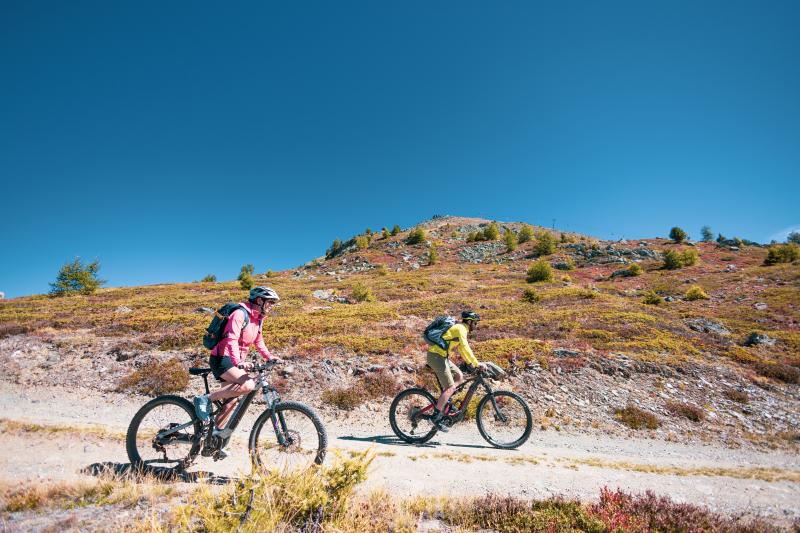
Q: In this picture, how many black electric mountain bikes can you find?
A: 2